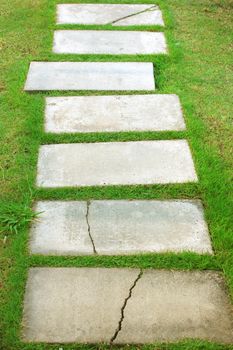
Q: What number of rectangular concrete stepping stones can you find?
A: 7